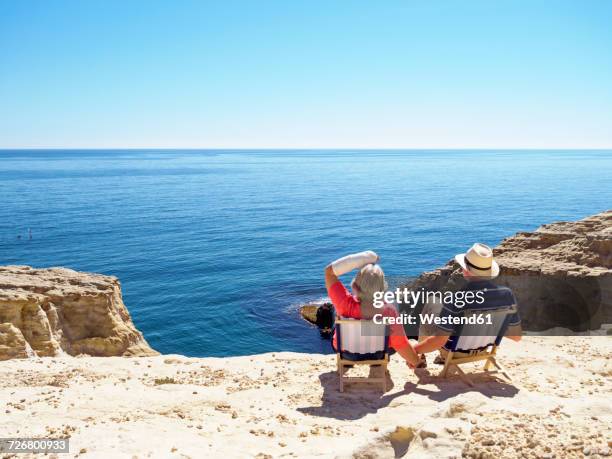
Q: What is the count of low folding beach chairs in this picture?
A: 2